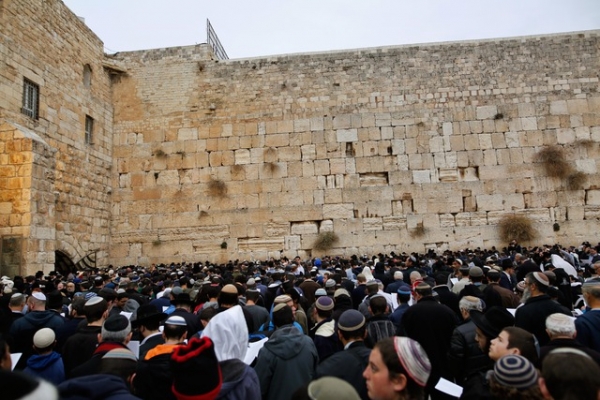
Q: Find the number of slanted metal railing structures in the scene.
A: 1